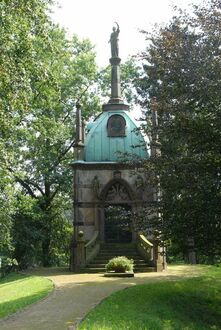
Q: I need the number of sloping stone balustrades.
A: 2